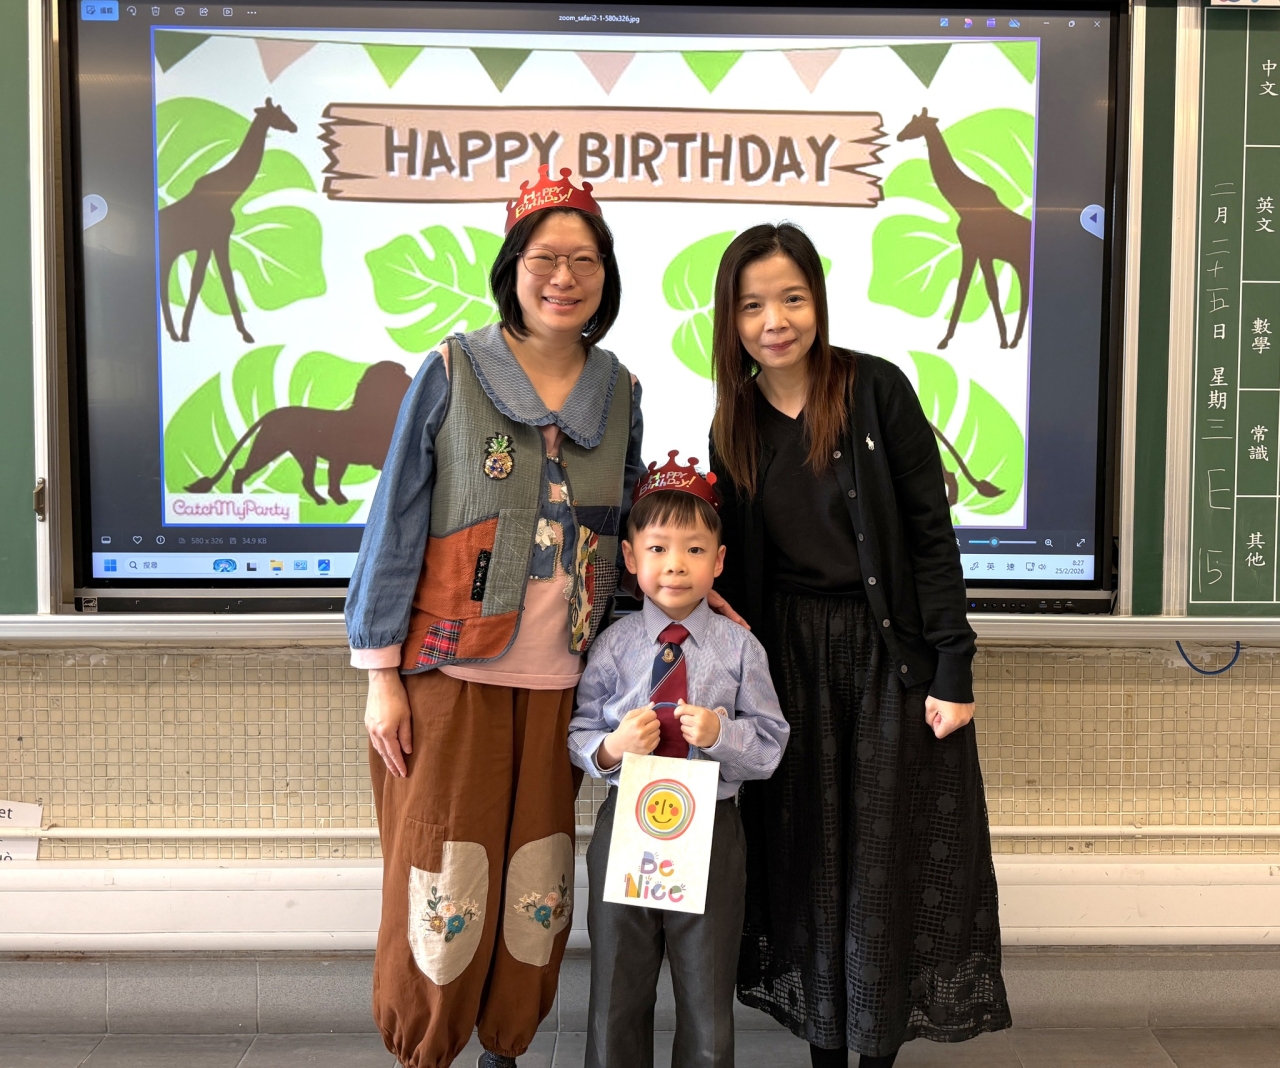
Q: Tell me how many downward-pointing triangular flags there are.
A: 9